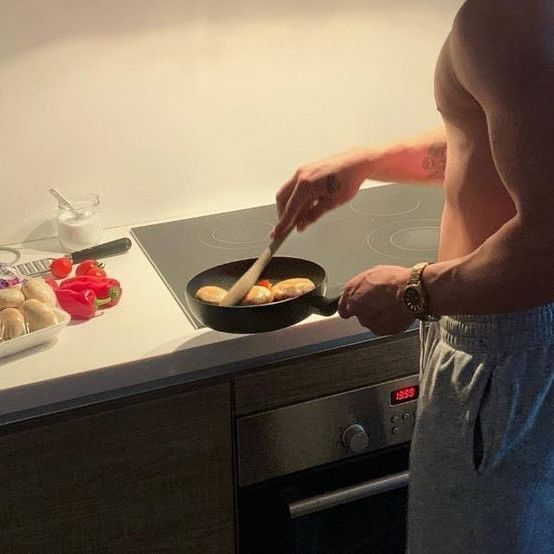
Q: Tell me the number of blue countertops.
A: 0